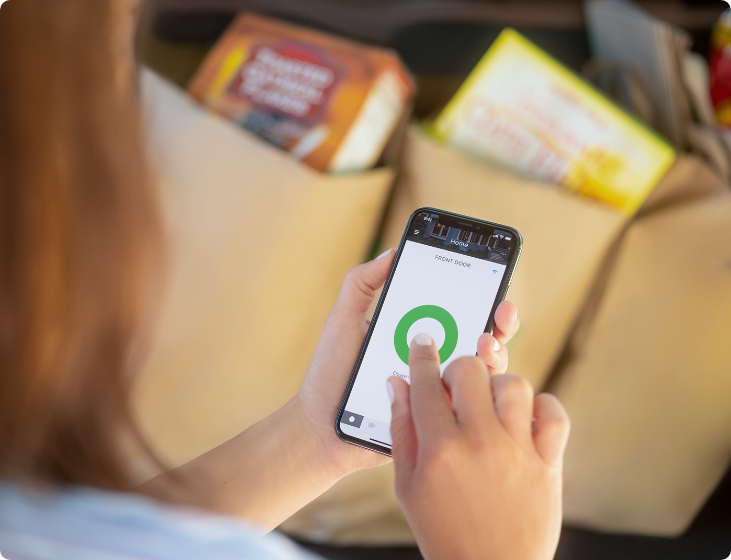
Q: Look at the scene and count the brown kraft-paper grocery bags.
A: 3